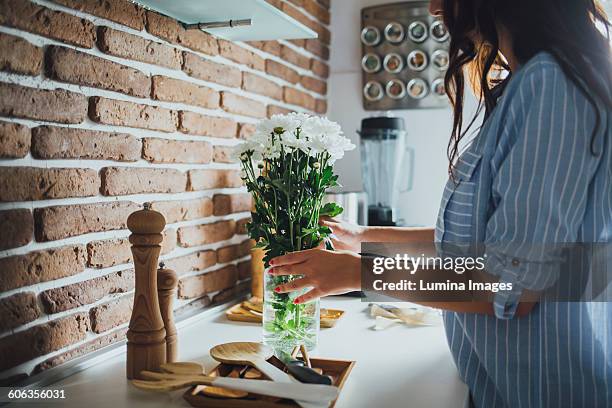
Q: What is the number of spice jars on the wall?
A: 12